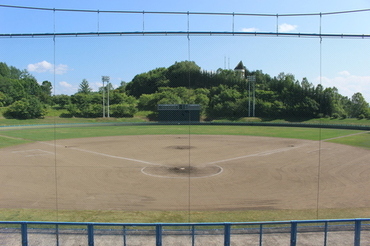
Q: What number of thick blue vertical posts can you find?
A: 6